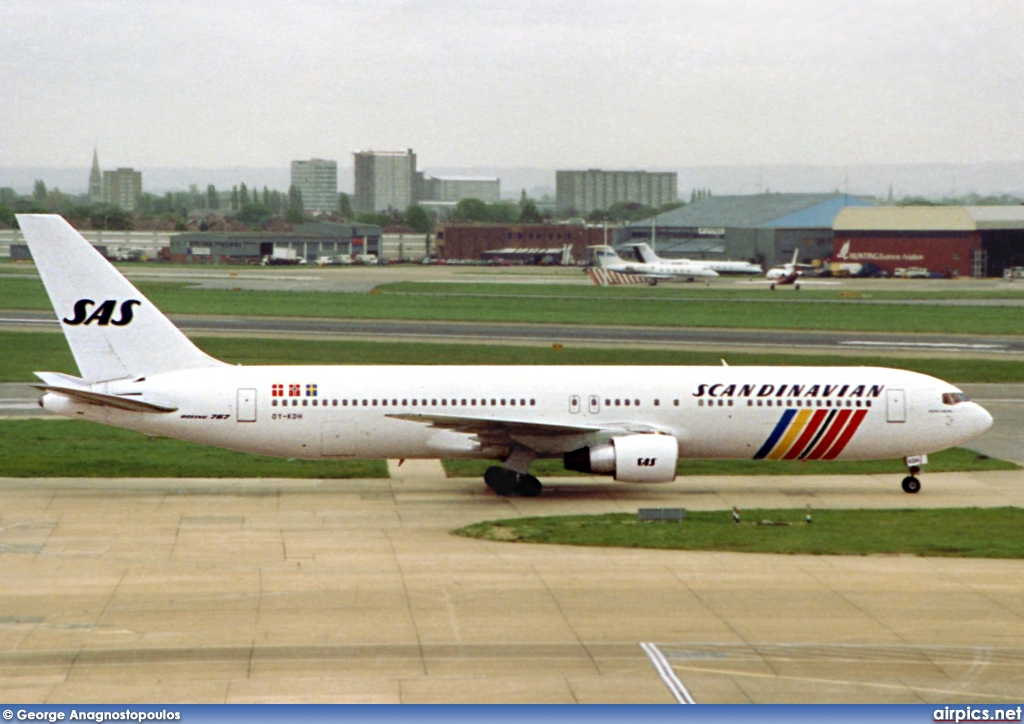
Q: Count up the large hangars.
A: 2